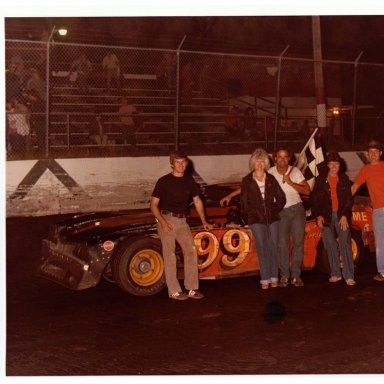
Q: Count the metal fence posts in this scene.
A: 4